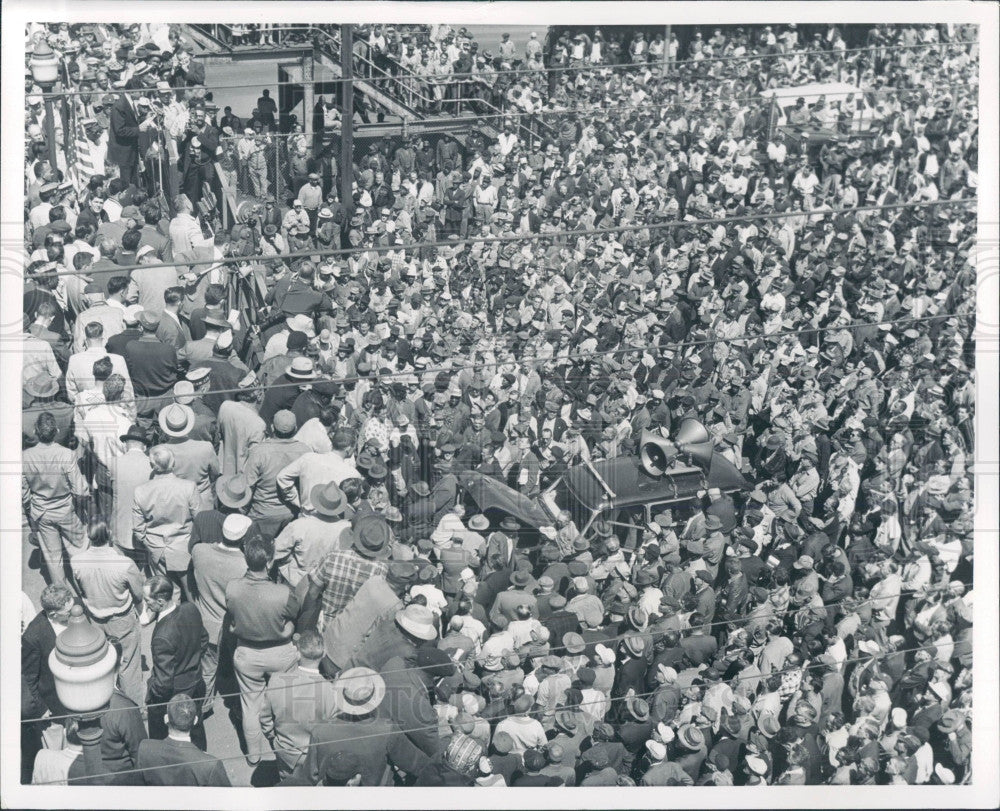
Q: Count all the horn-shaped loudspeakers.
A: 4